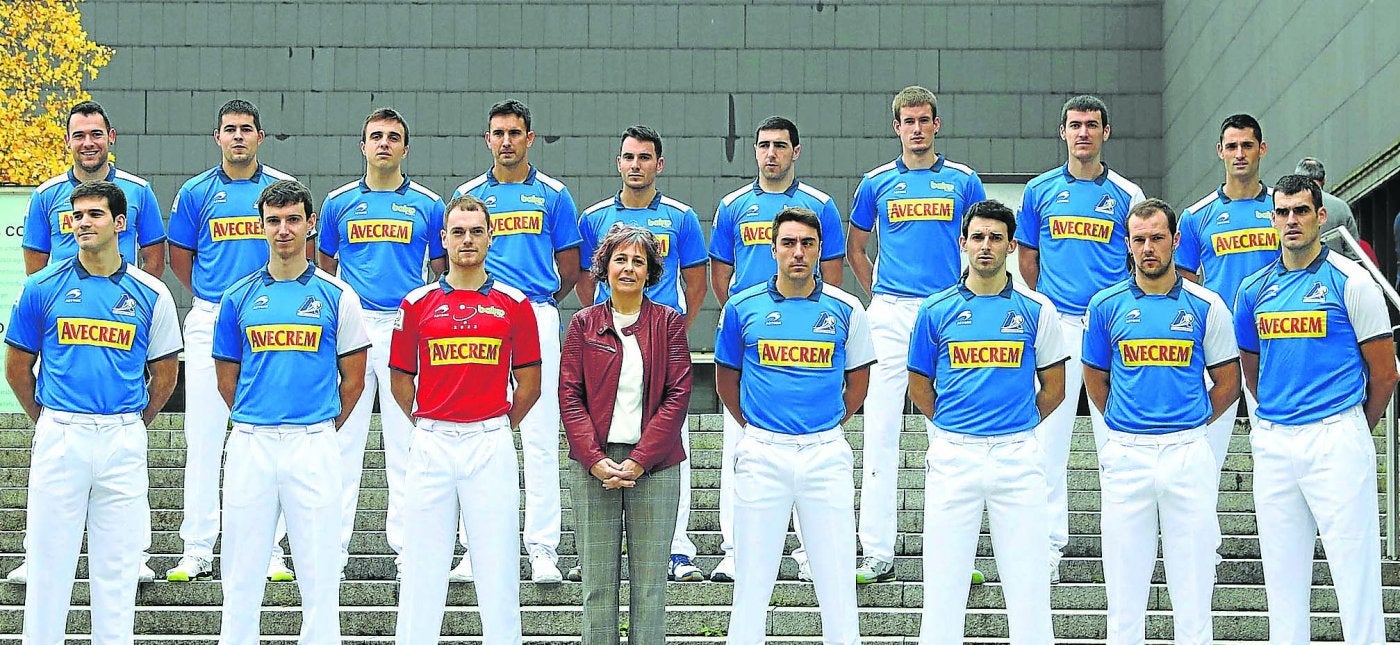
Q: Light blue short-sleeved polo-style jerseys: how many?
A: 15